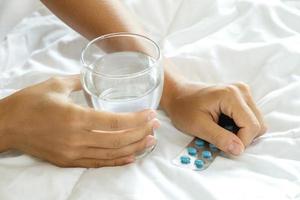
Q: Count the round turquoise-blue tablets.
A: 6